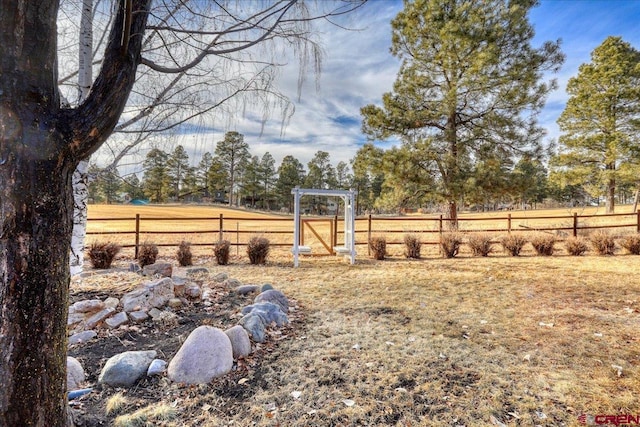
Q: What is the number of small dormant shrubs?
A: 14